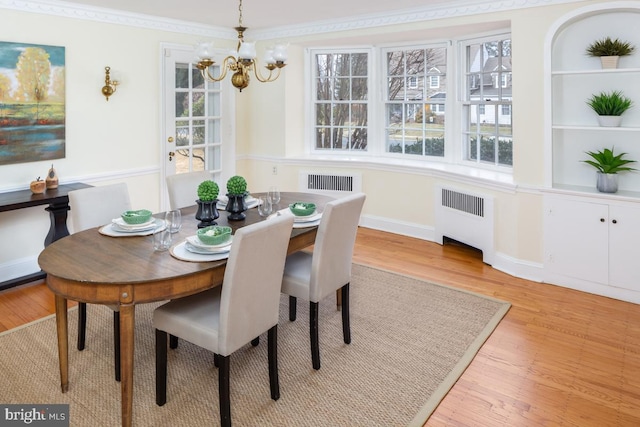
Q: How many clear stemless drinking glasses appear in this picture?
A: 4